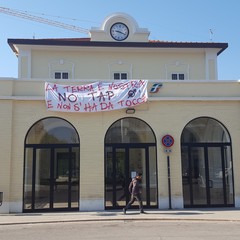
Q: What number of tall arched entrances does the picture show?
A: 3